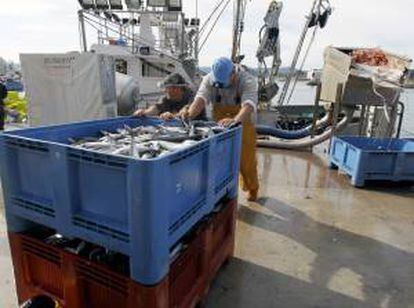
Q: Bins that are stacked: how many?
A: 2